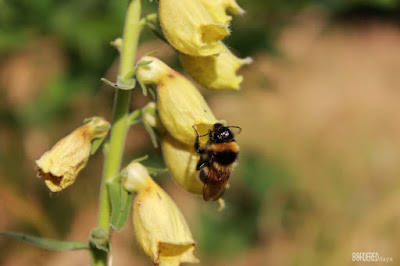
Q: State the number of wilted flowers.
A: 1